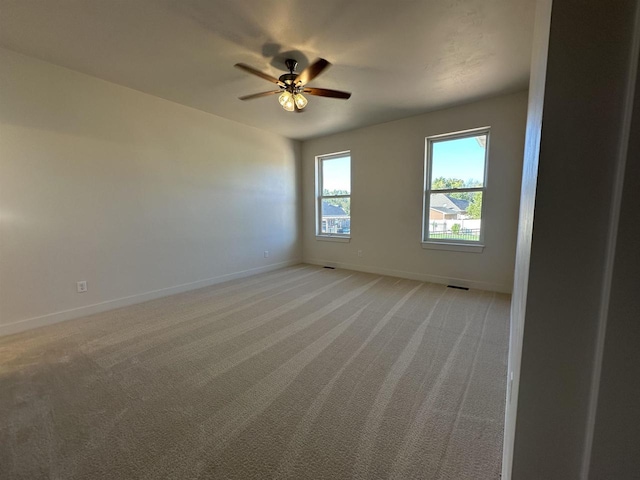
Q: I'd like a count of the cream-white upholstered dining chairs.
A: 0